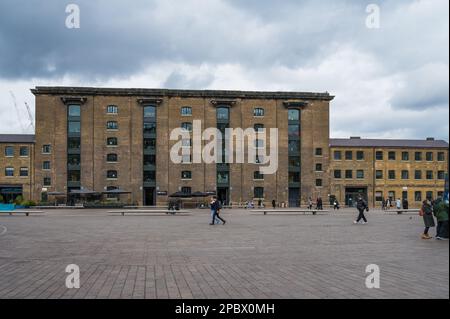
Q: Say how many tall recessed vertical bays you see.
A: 4